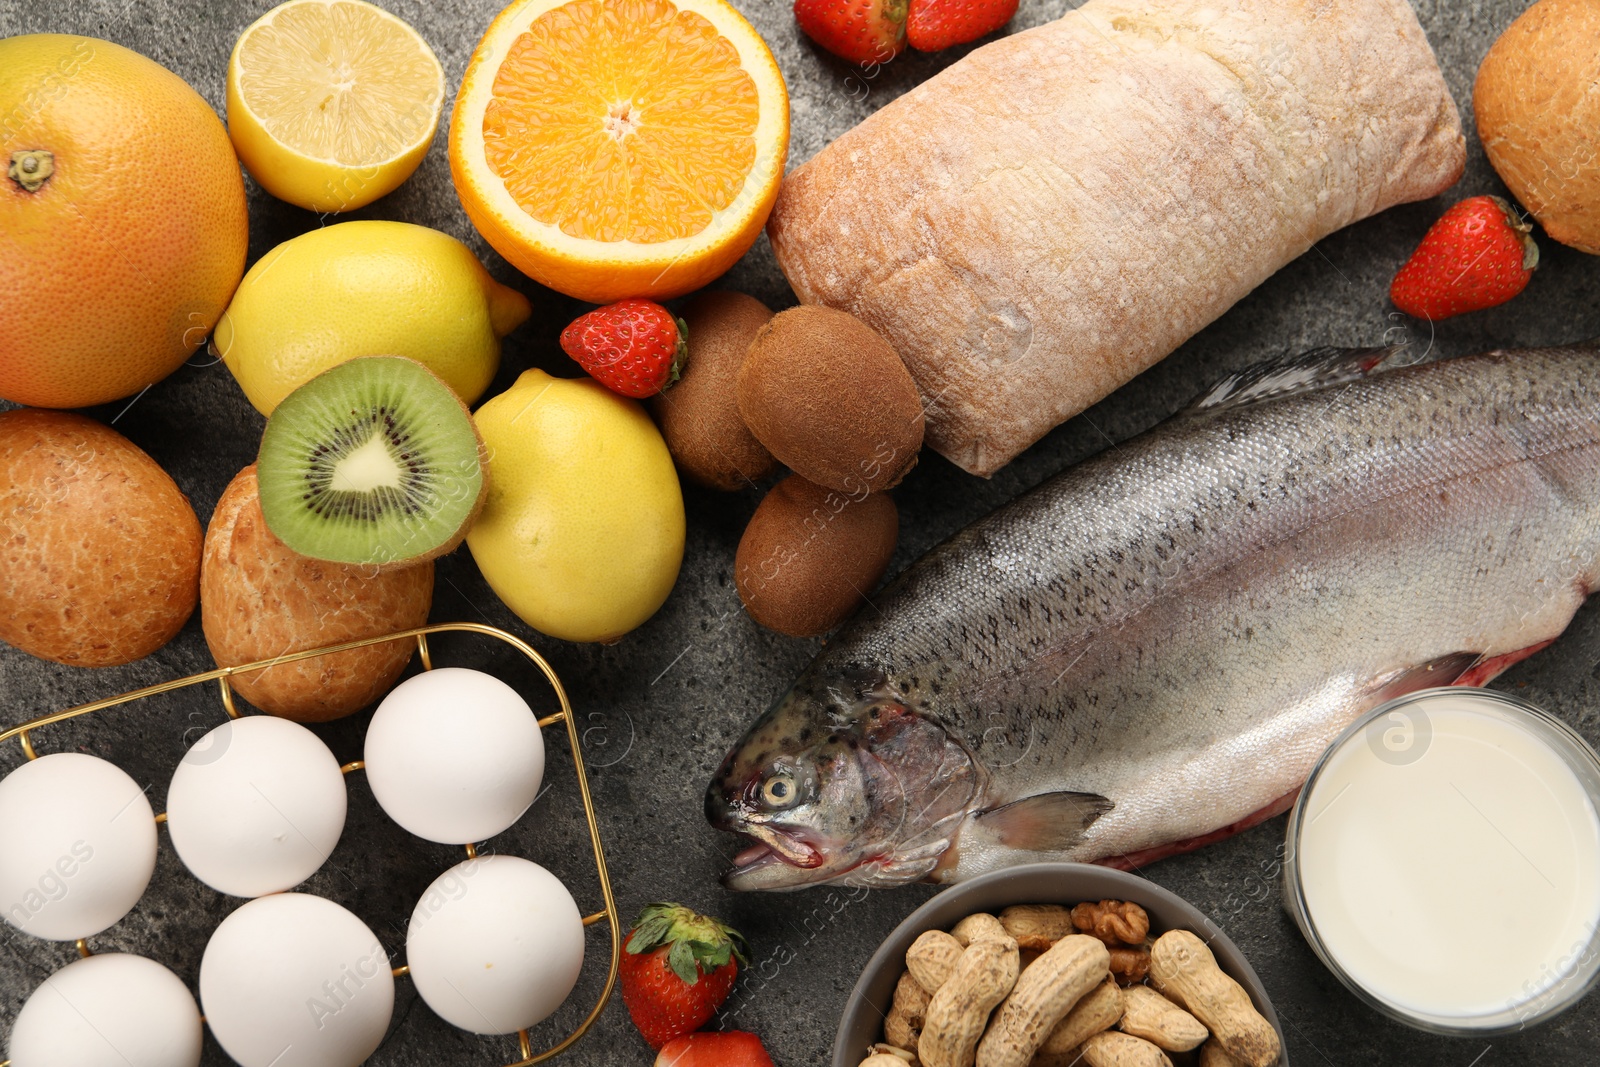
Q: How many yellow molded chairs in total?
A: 0